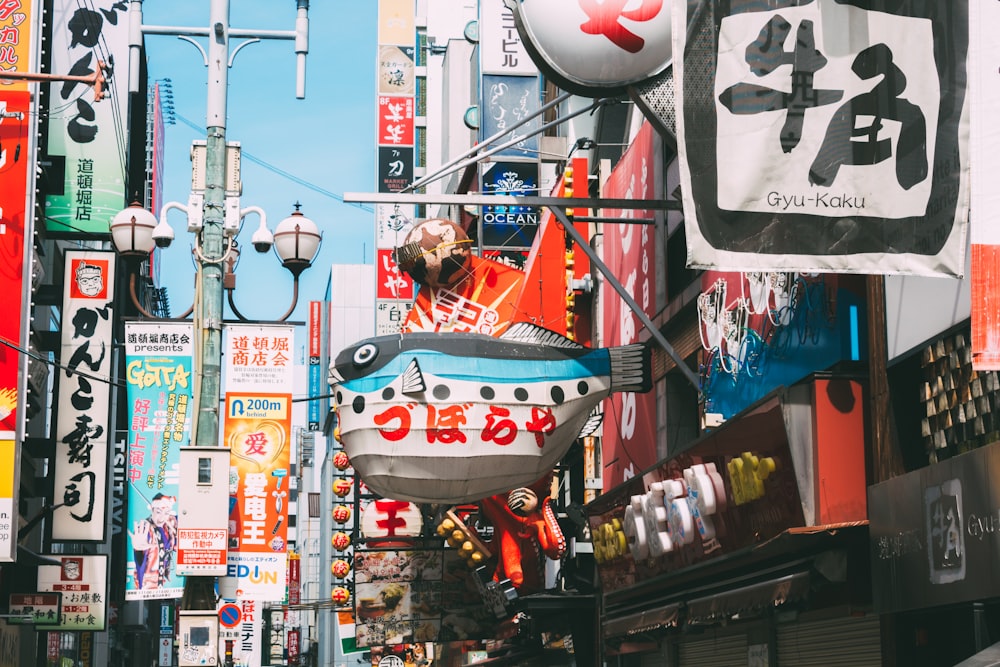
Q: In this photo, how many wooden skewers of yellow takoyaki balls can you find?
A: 1